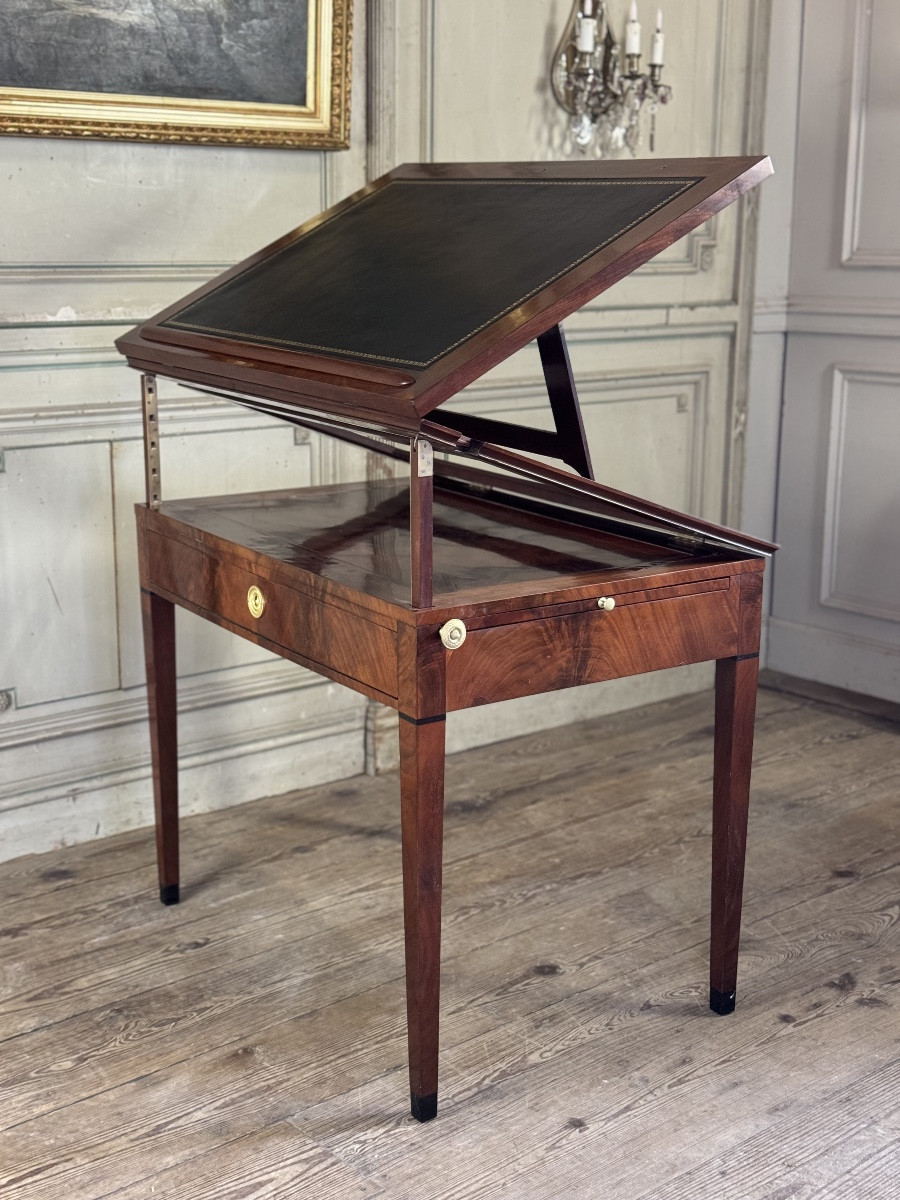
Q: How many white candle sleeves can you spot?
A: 3